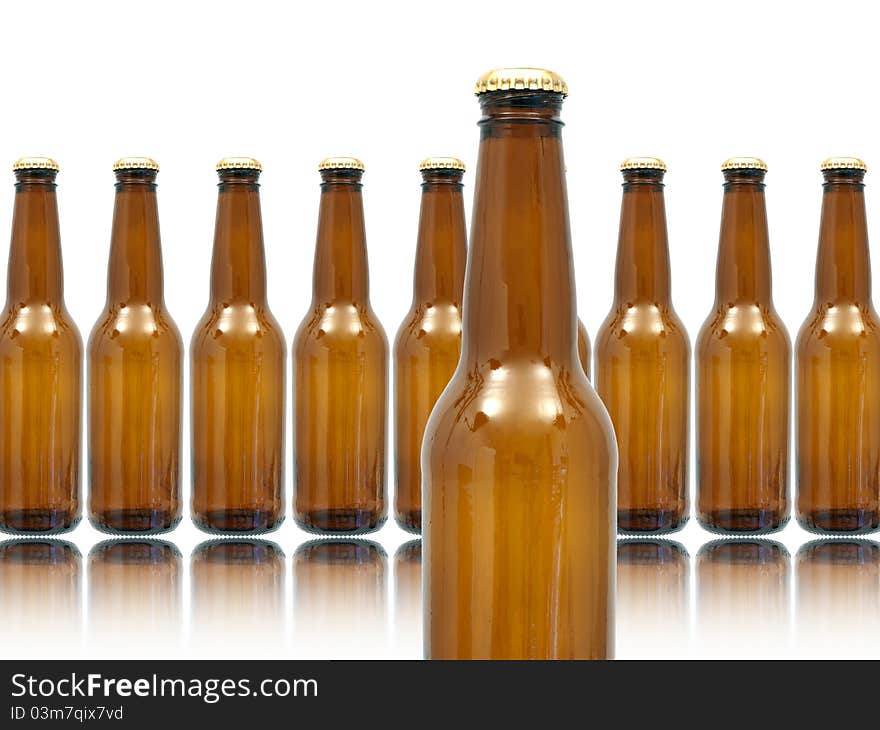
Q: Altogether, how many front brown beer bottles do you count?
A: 1